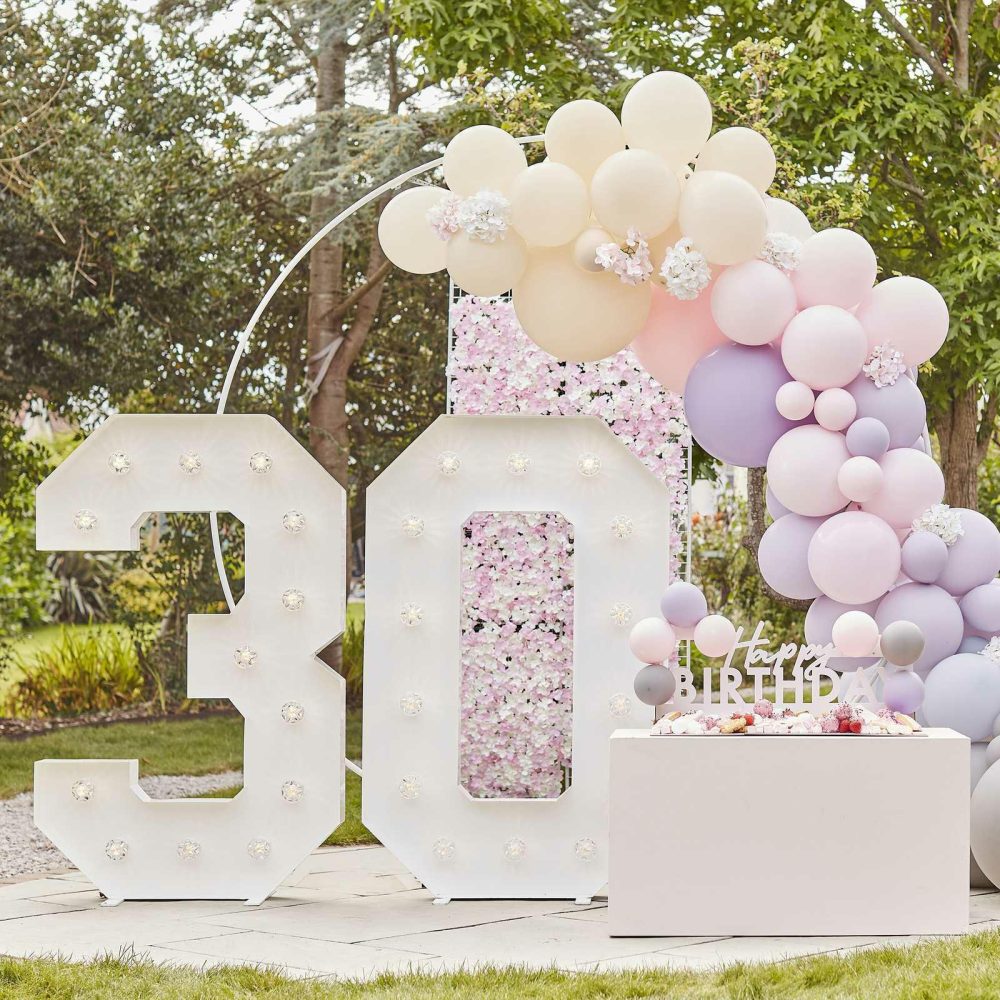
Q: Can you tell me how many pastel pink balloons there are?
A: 14